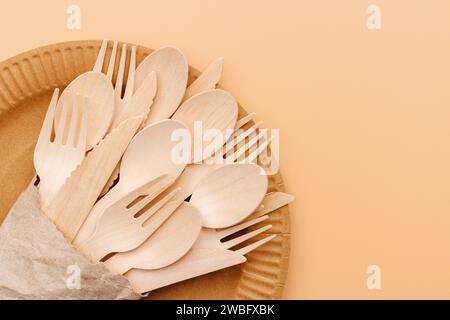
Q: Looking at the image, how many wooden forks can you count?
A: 5